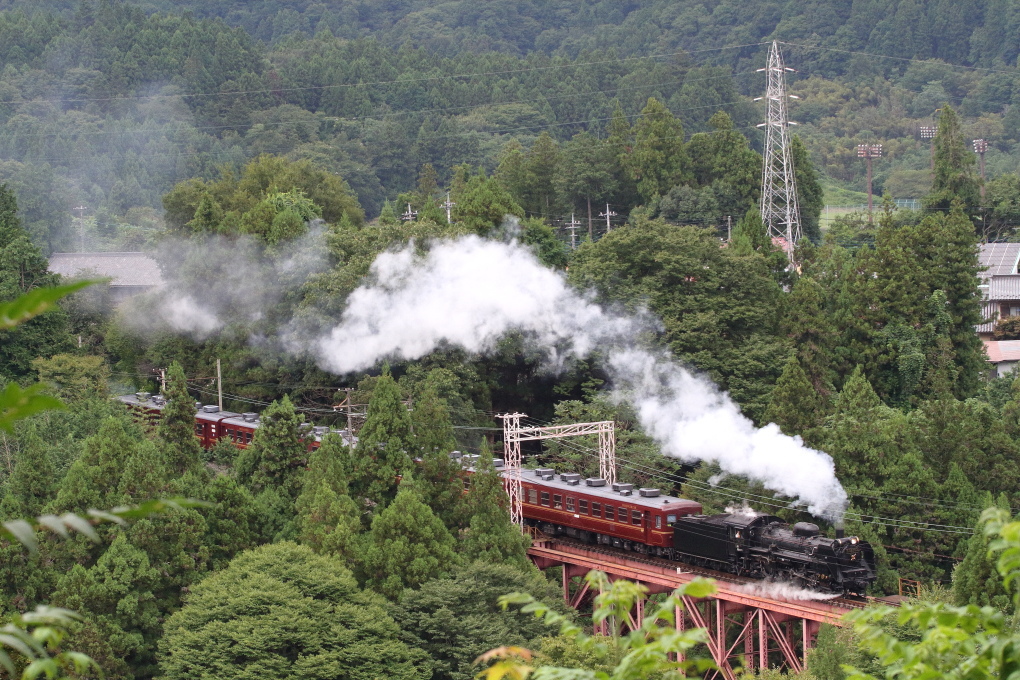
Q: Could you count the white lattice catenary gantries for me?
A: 1